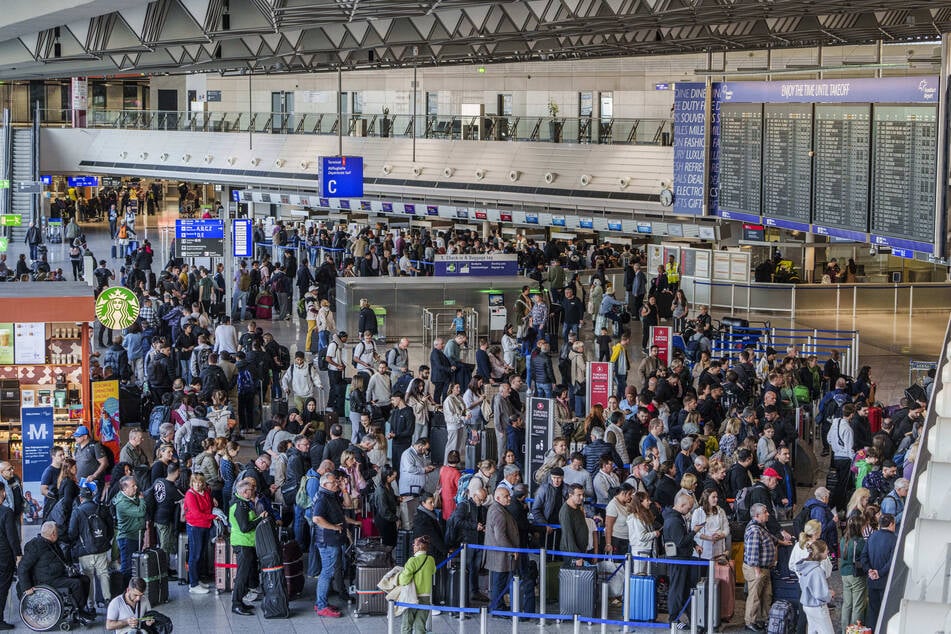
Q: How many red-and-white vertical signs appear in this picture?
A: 2